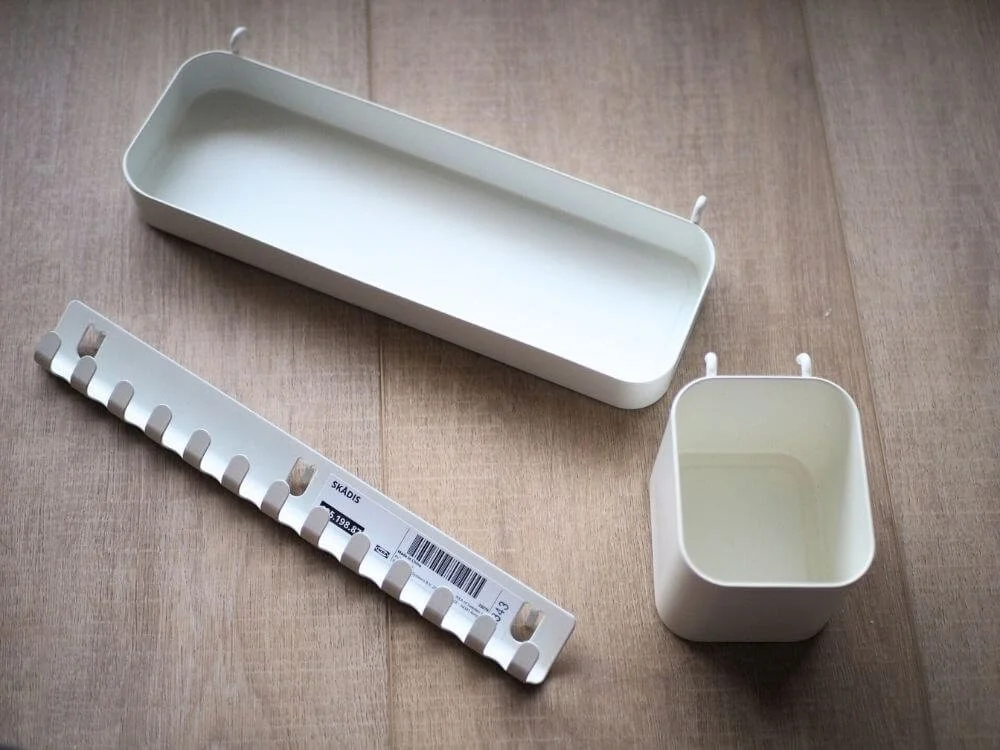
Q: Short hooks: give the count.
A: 13